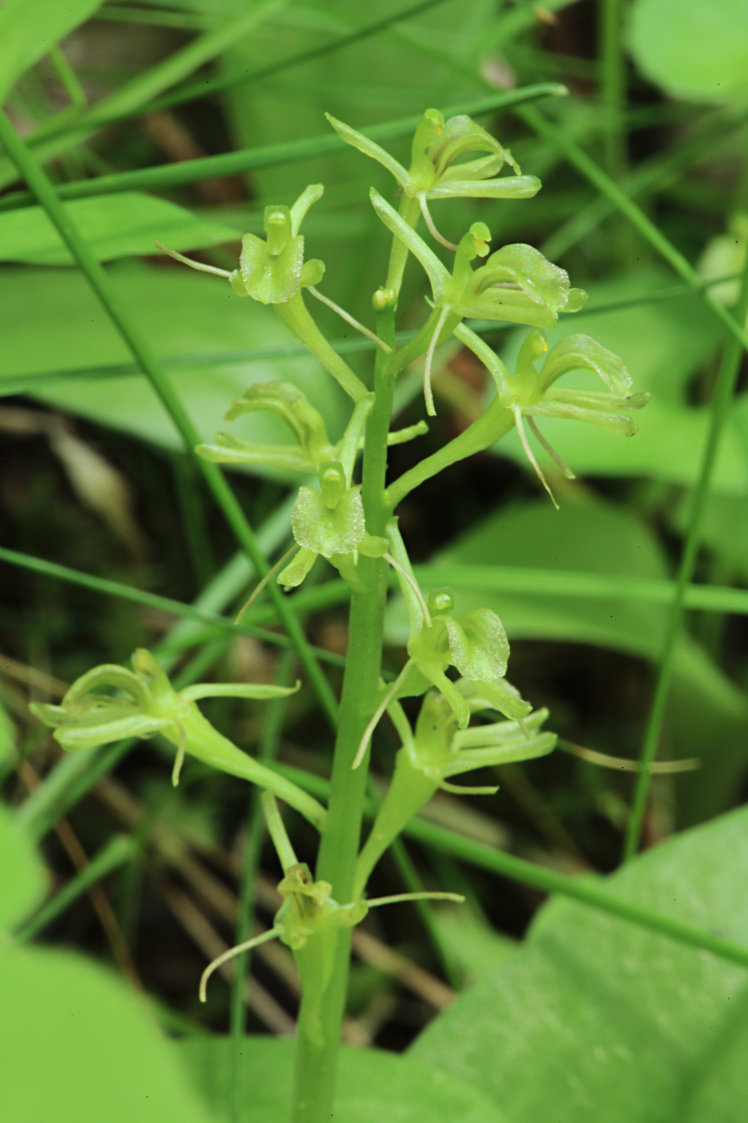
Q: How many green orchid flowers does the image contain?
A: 10